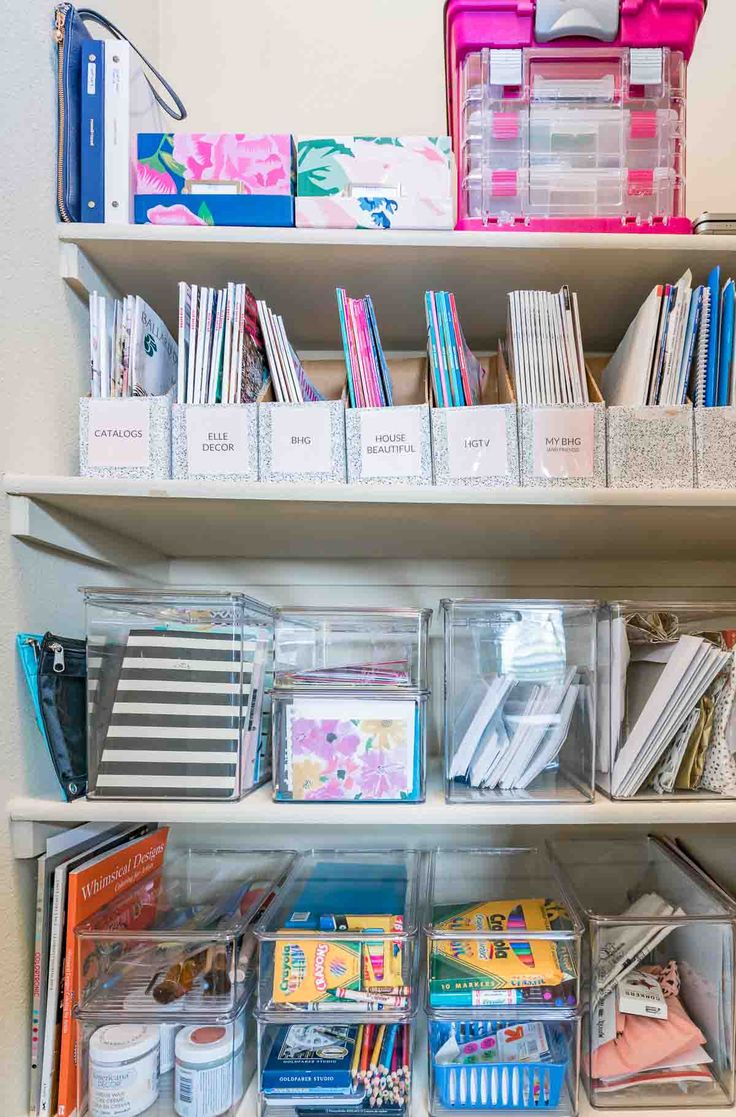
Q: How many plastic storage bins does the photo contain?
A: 12